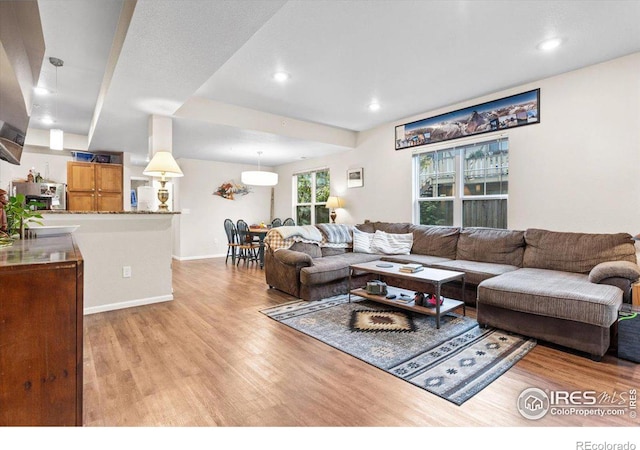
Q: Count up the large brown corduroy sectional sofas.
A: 1